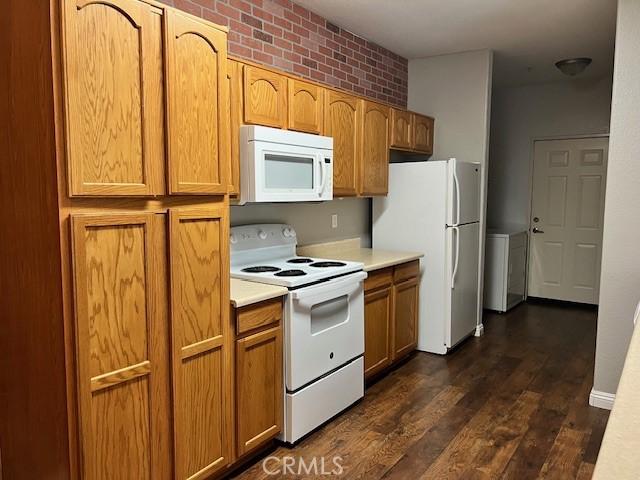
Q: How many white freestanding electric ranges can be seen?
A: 1